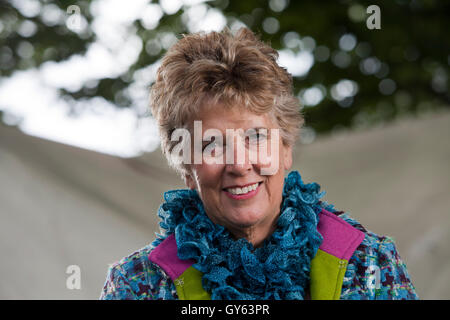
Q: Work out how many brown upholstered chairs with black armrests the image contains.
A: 0